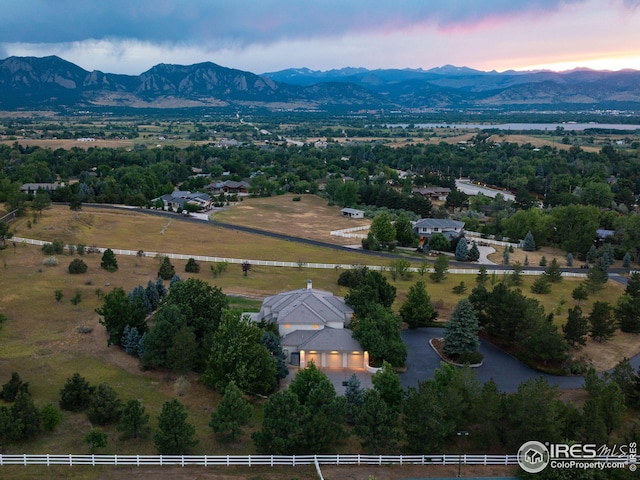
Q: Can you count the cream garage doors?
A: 3